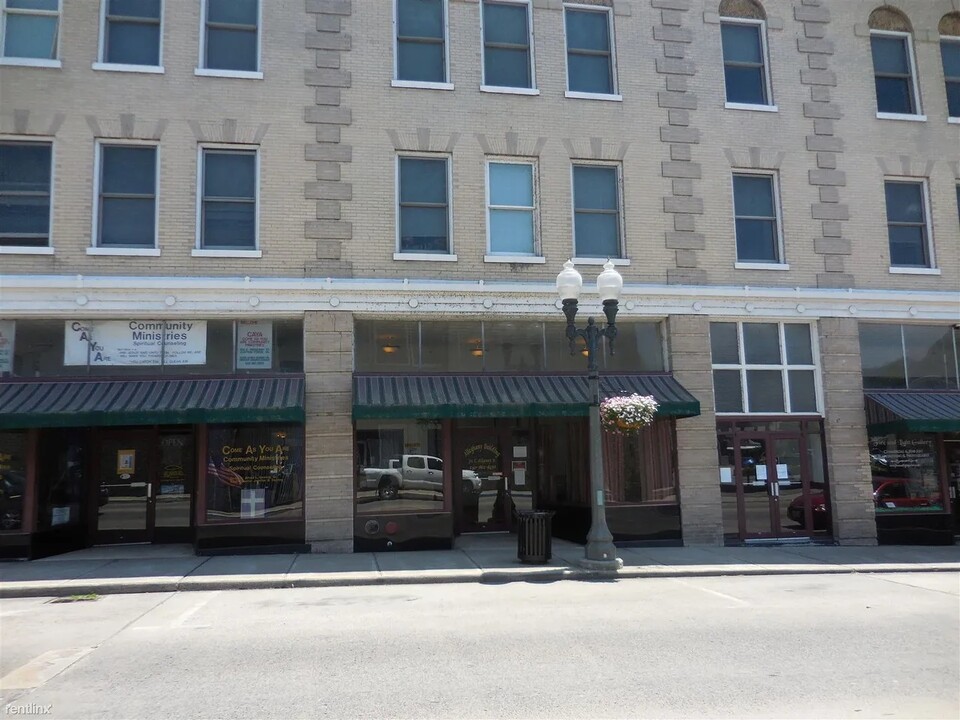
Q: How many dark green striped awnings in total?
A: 3